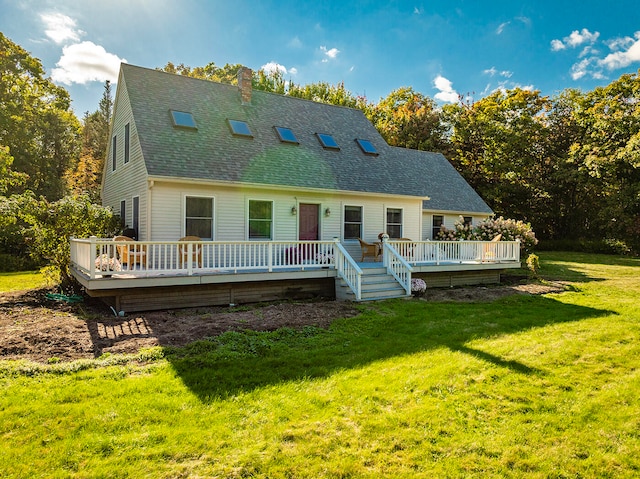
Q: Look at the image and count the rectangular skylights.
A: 5